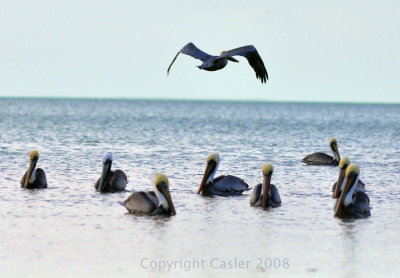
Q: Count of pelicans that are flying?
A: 1